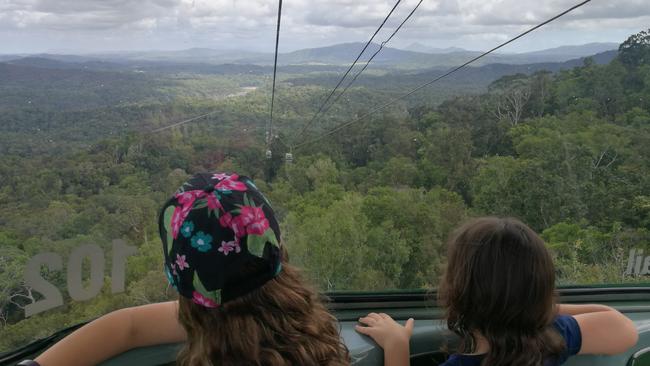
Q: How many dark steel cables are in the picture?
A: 4